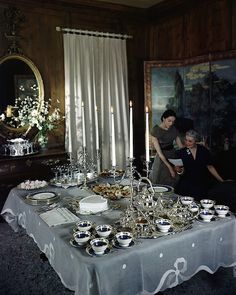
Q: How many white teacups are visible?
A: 11